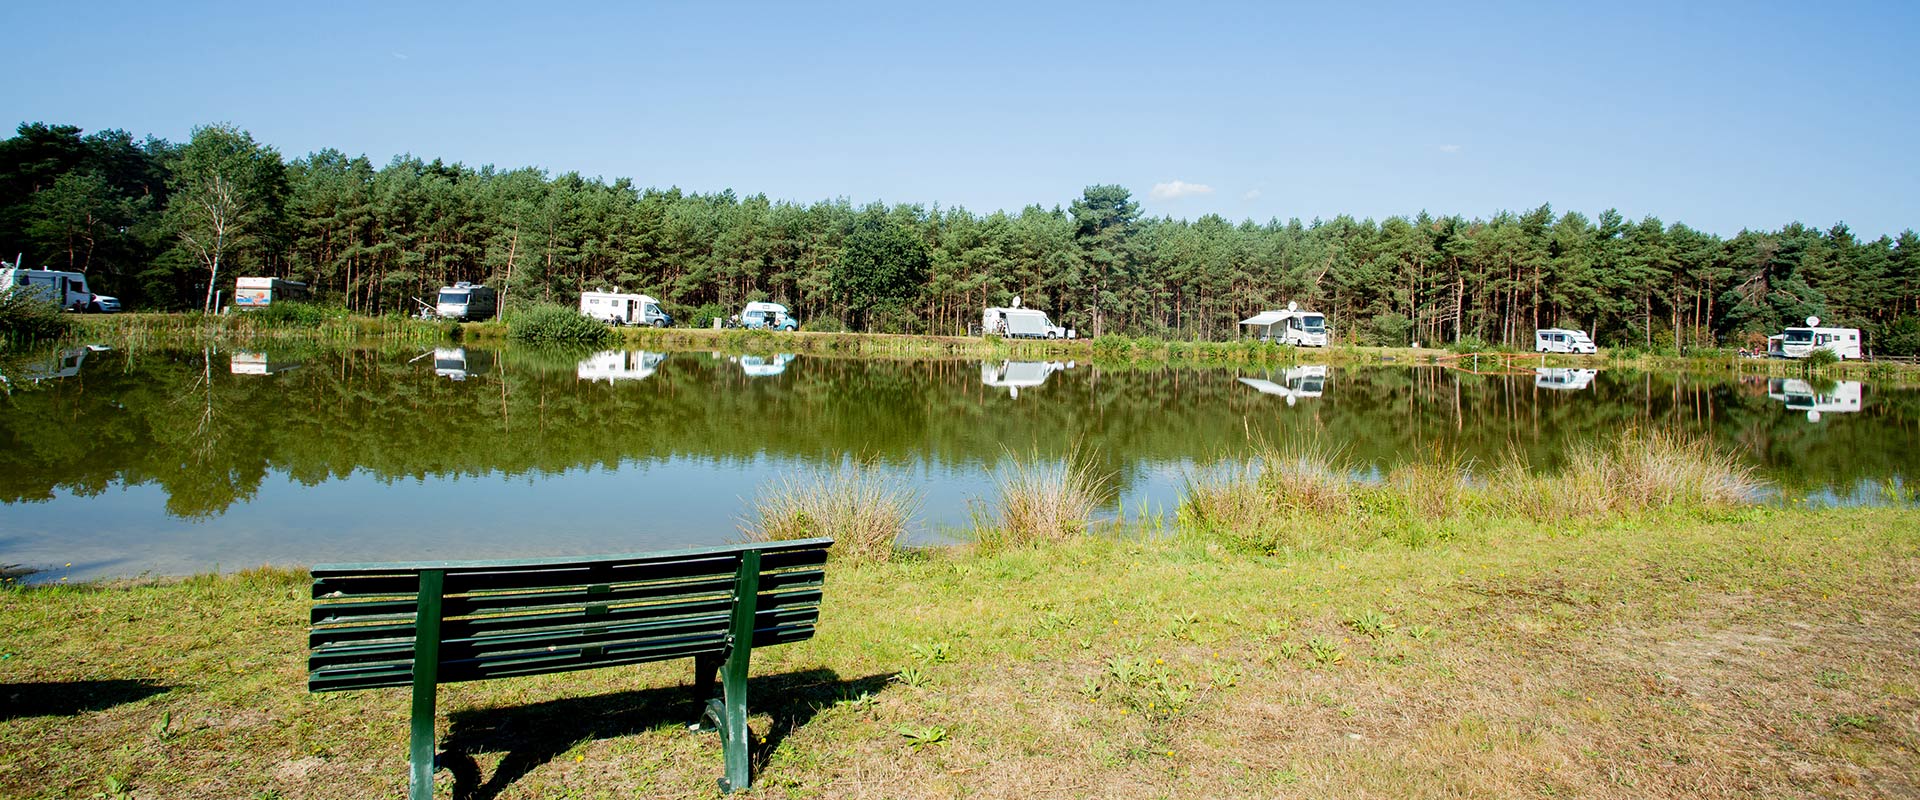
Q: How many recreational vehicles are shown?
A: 9